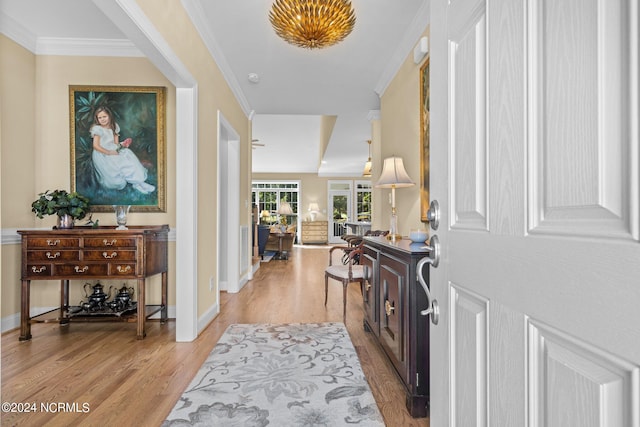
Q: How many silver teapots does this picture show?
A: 2